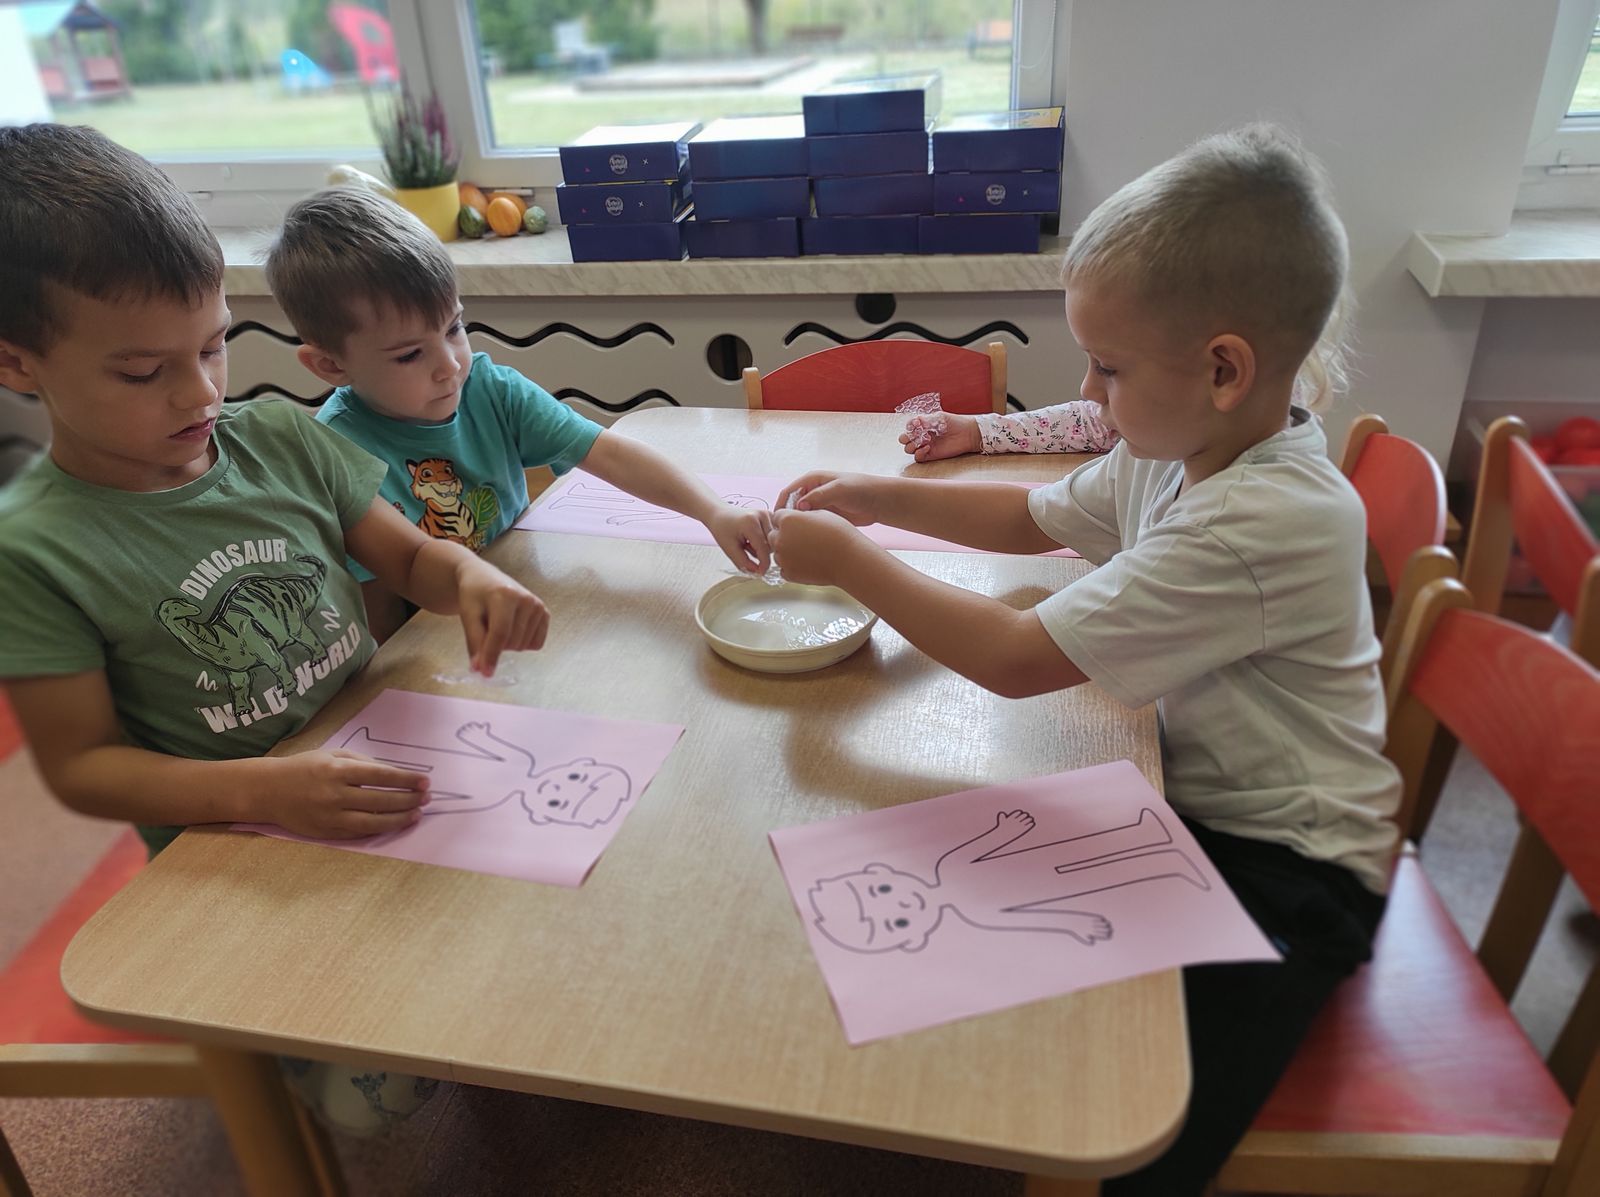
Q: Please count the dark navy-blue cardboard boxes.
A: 13